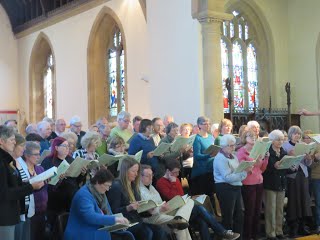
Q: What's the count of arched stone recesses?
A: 3